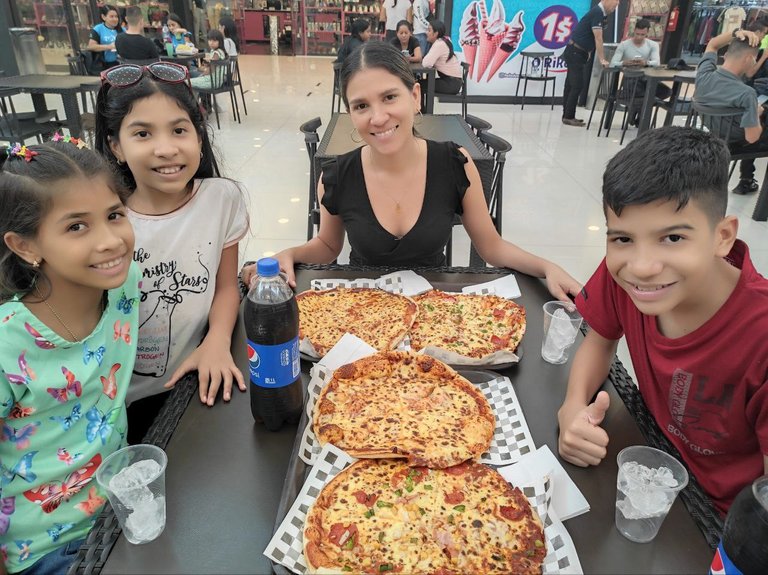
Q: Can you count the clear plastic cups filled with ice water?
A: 3